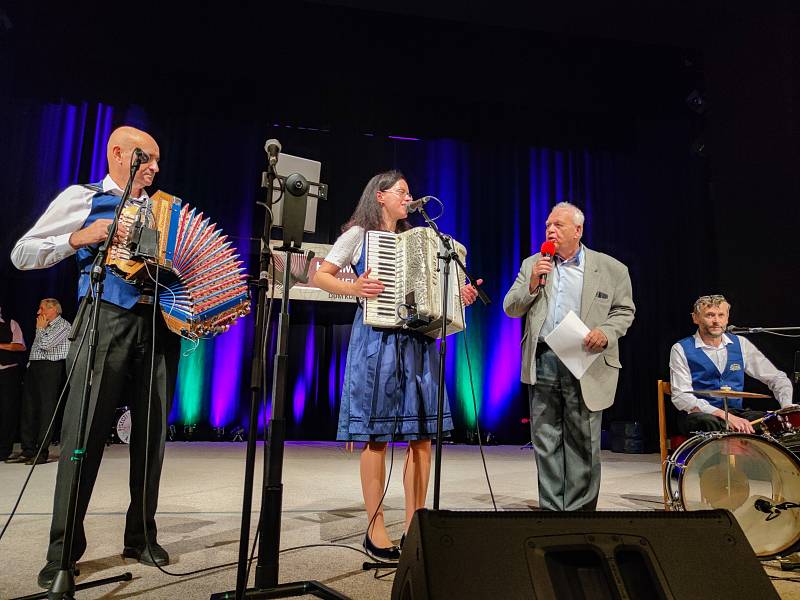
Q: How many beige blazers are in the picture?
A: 1